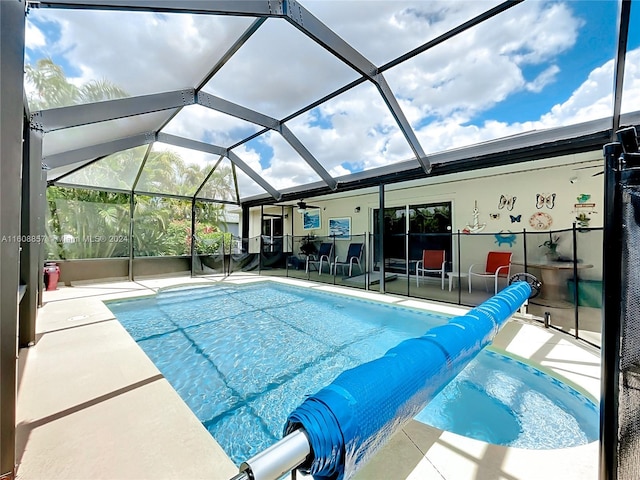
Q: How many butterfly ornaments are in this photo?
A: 4